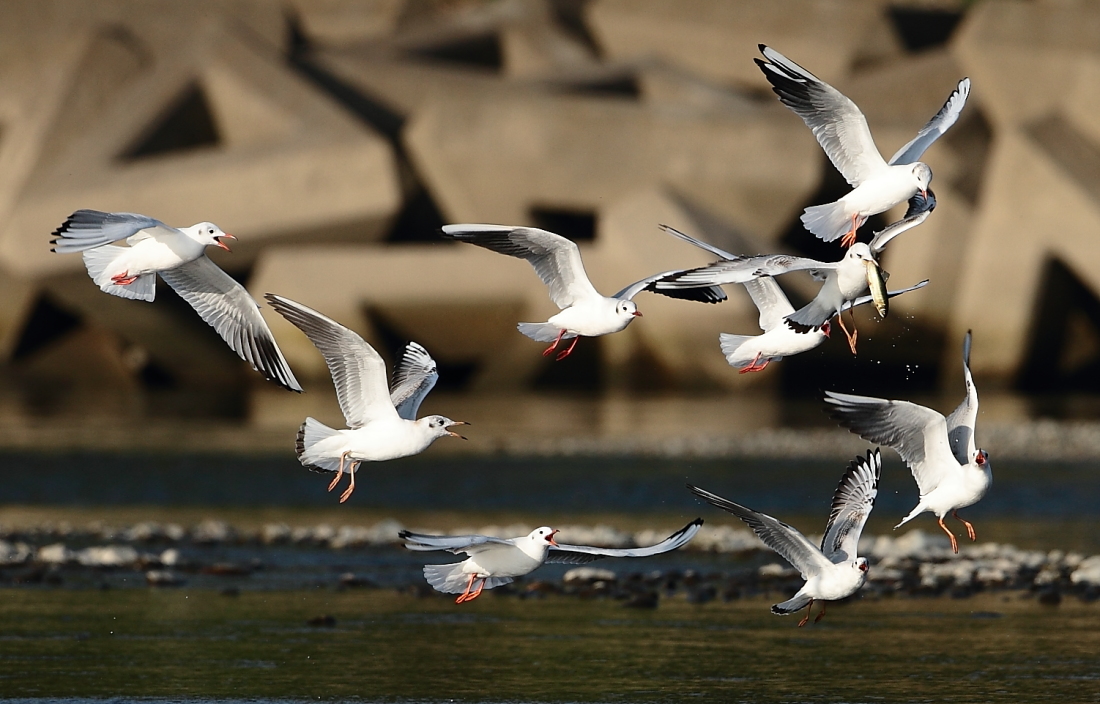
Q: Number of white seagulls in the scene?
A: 9